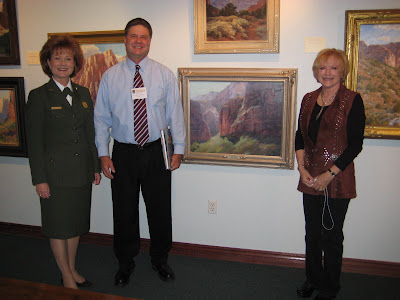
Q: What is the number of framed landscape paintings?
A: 6